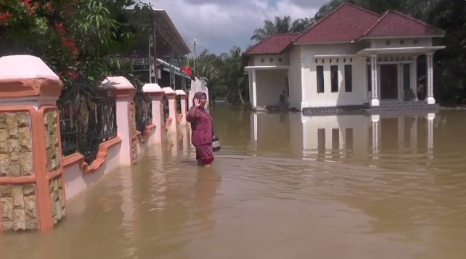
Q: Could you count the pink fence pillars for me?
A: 5